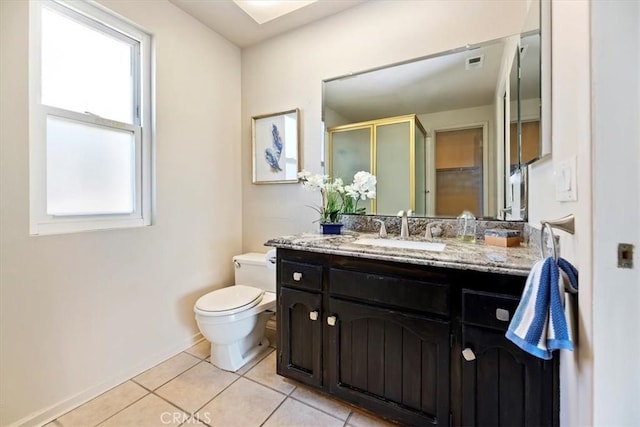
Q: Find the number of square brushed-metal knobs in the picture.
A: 5